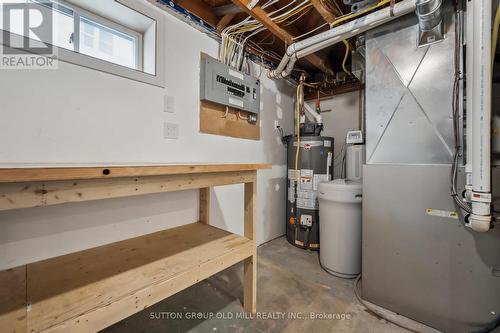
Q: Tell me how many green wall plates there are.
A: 0